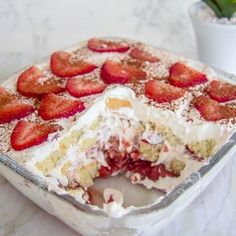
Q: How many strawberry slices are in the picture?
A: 13